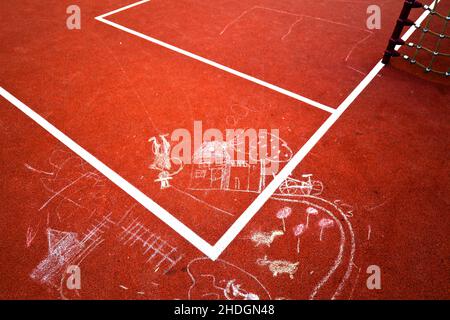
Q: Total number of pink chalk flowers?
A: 4